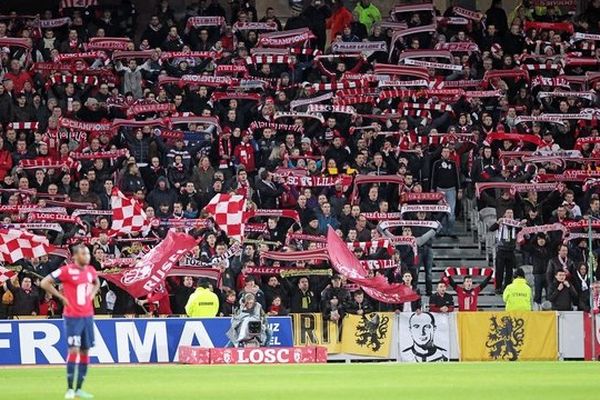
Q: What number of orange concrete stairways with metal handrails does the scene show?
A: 0